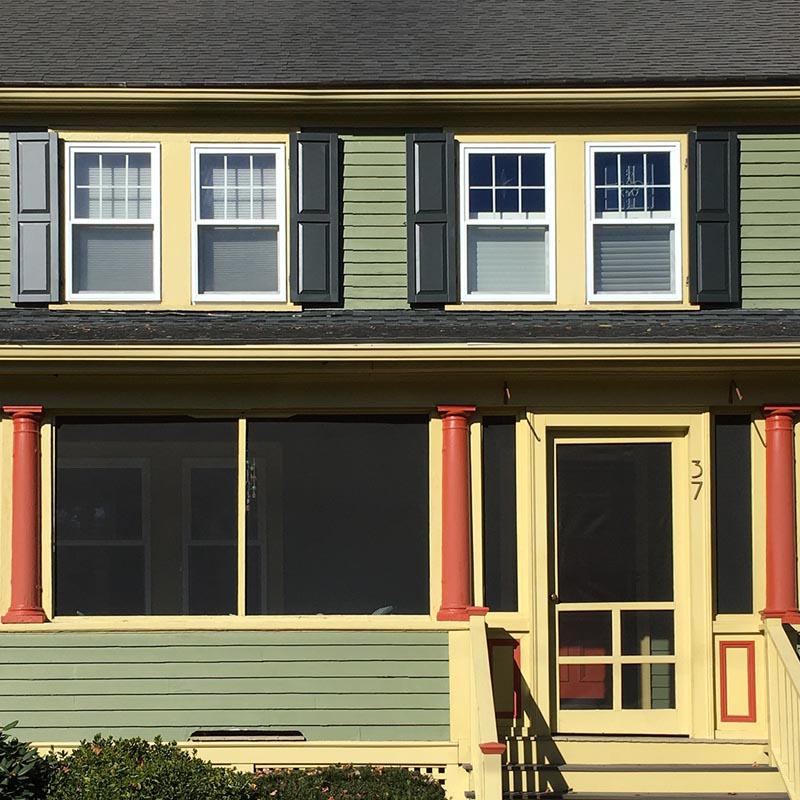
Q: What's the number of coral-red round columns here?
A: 3